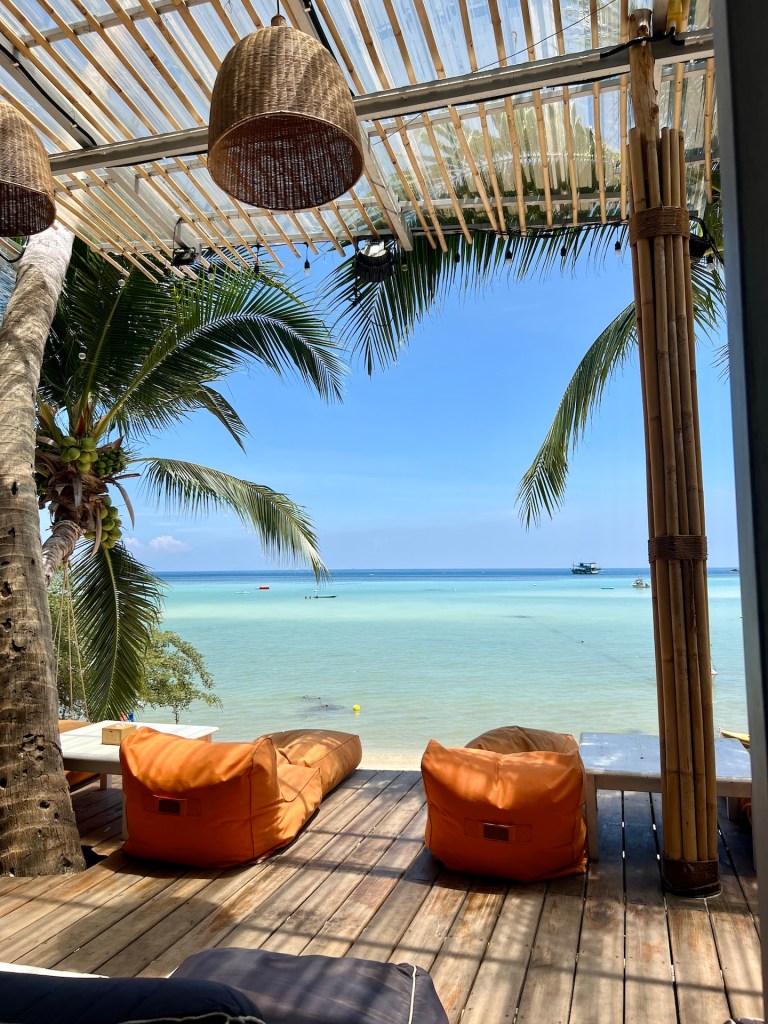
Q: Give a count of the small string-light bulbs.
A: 11